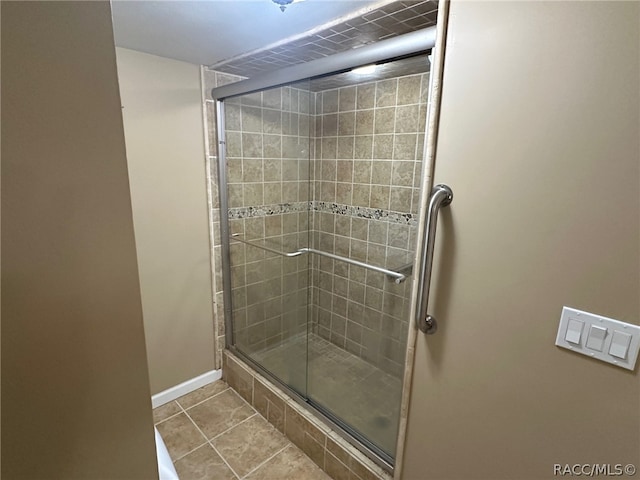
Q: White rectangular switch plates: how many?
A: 1